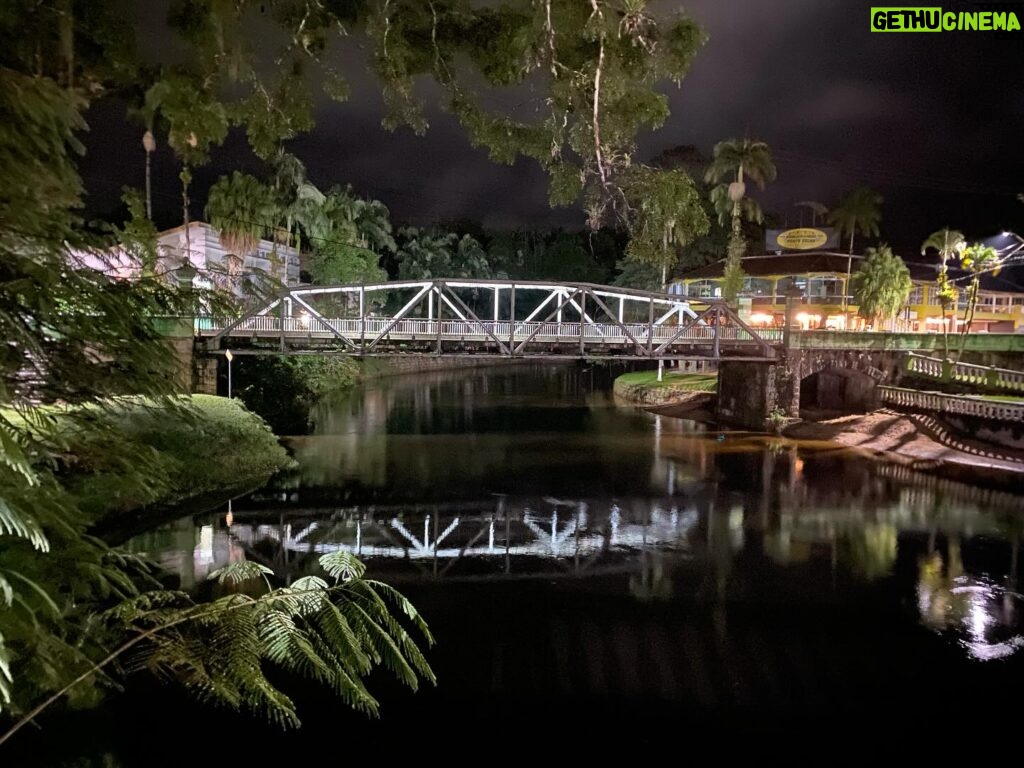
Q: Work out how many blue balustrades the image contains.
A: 0